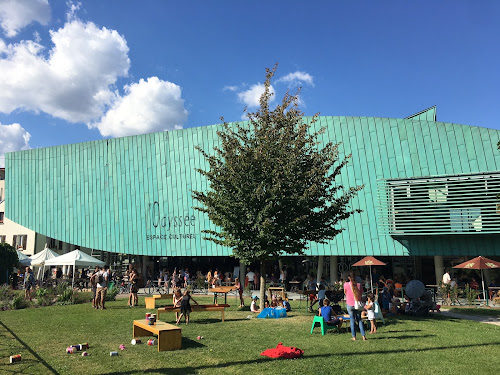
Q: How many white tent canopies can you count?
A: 3